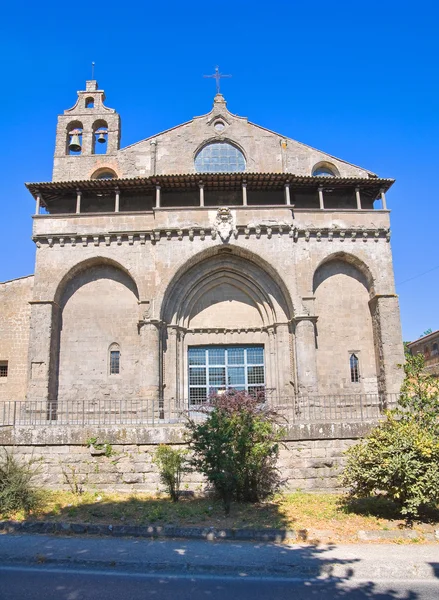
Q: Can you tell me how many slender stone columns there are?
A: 10